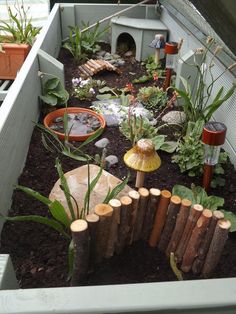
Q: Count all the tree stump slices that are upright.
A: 15